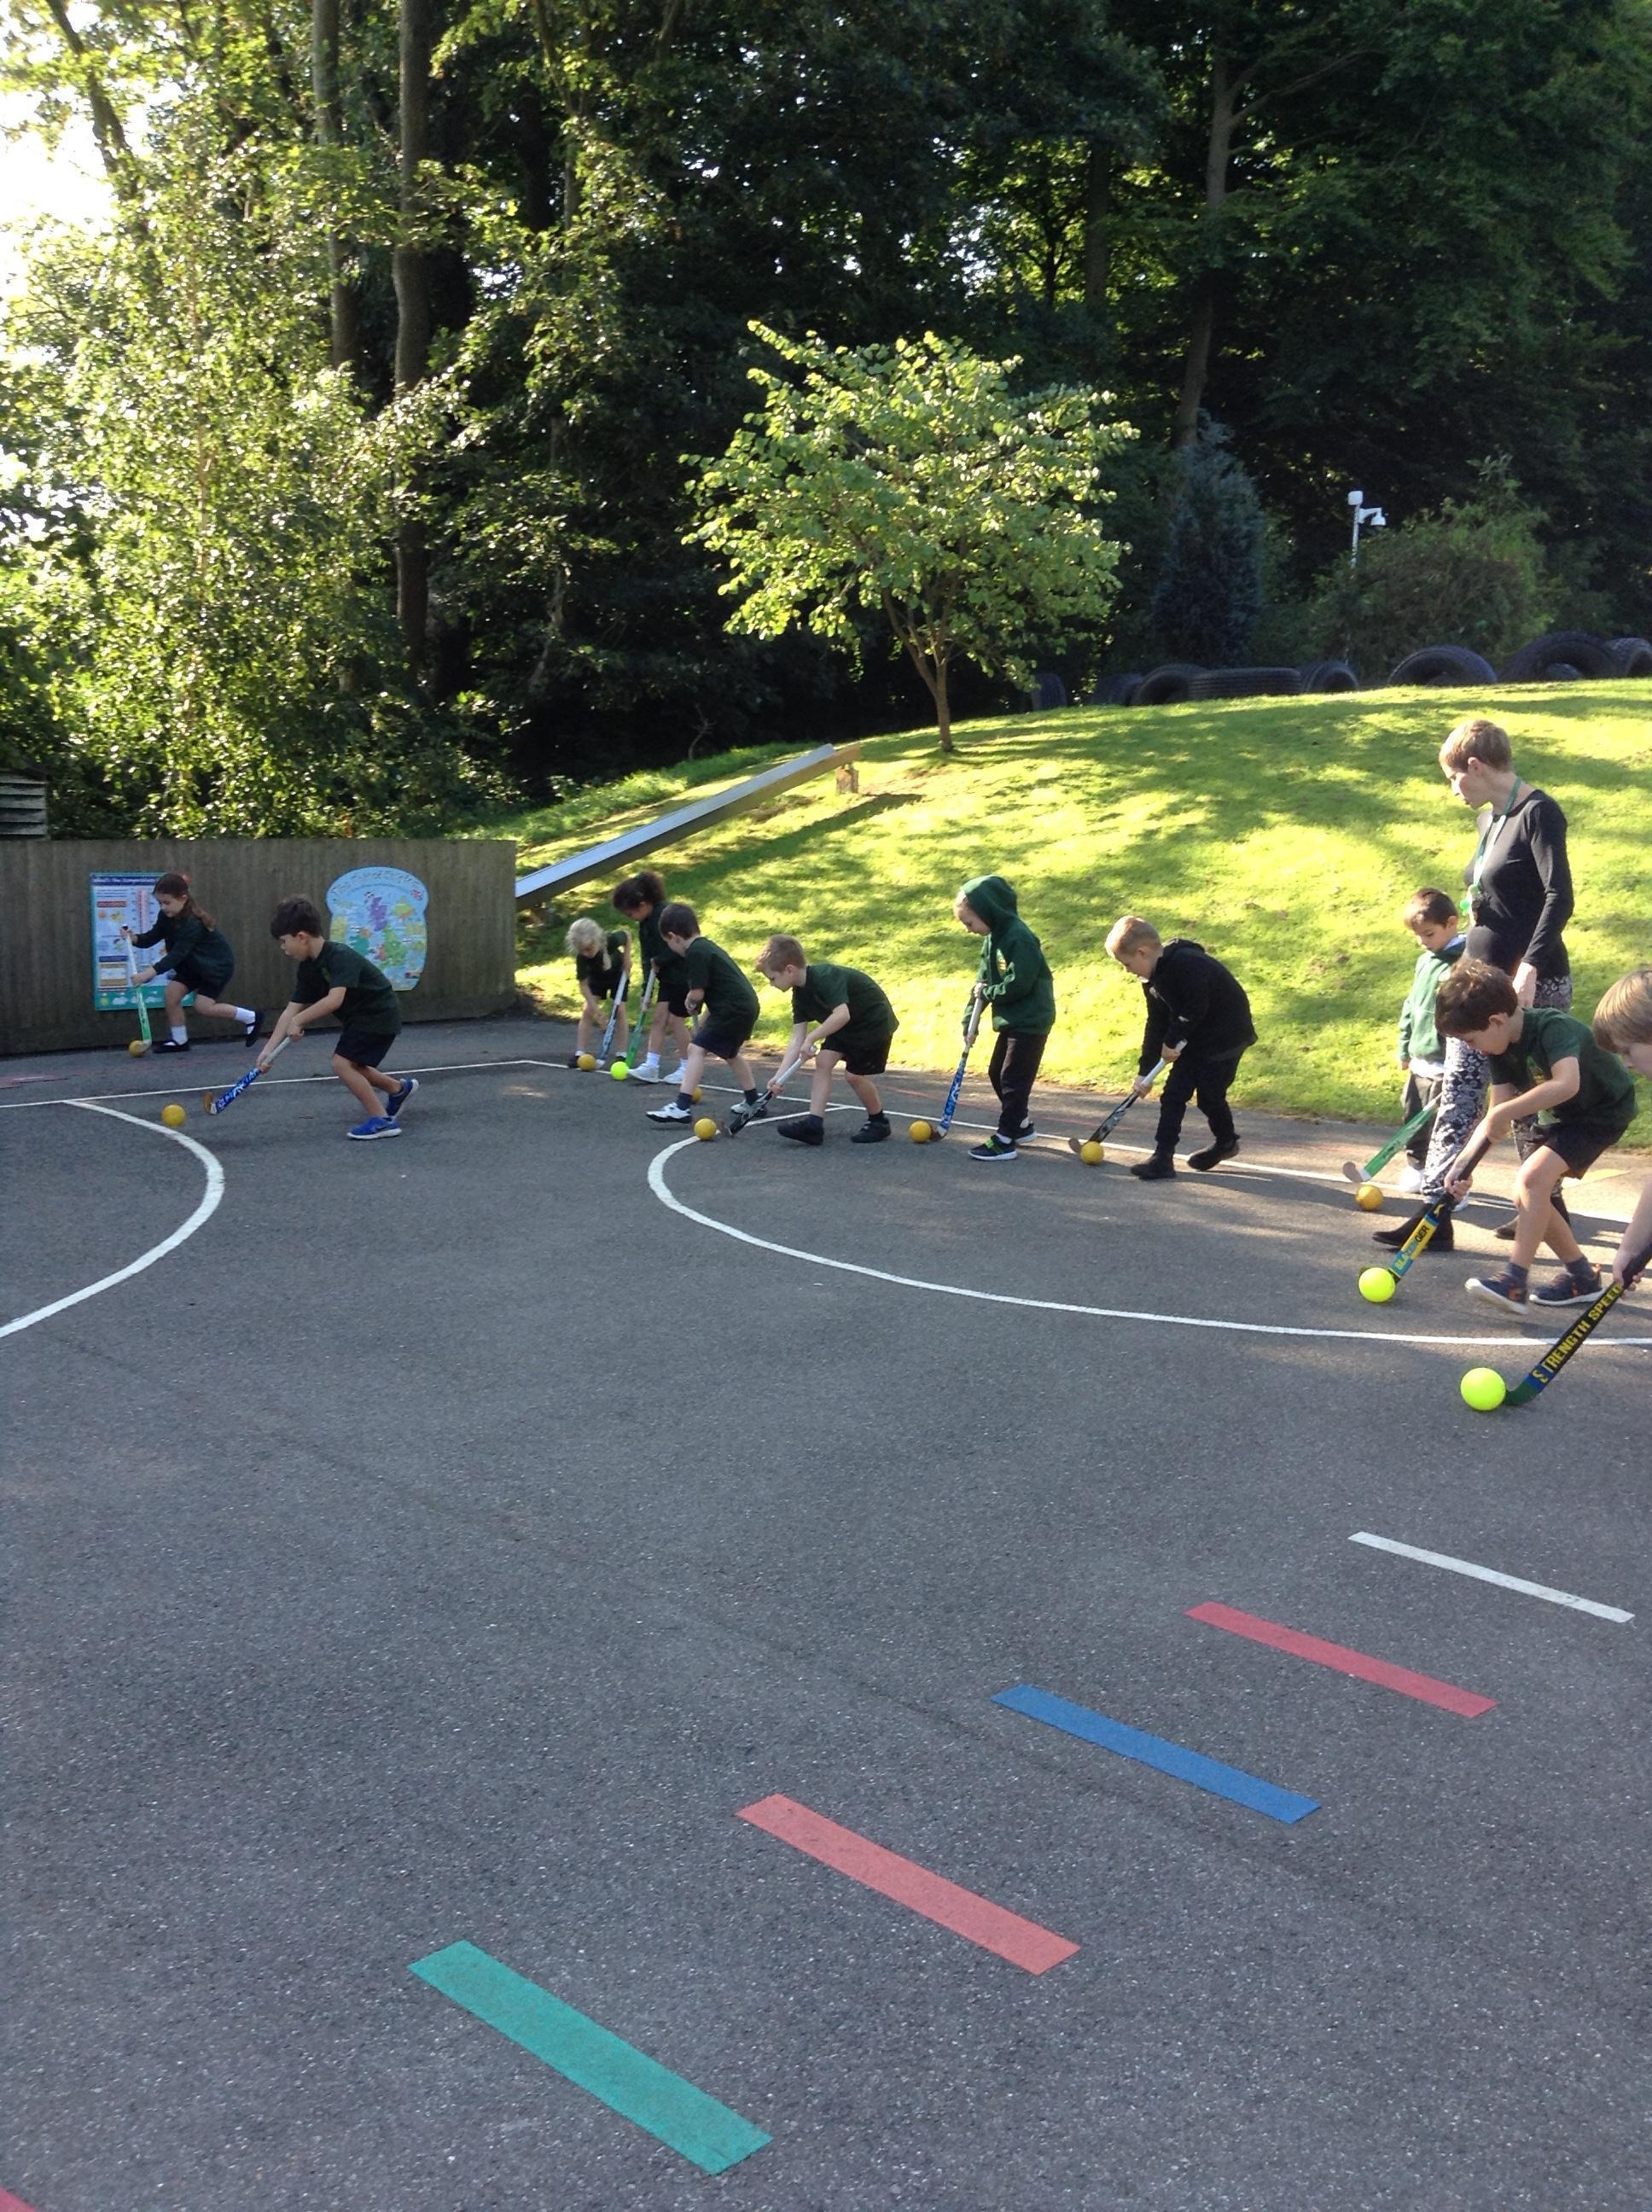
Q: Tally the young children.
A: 11